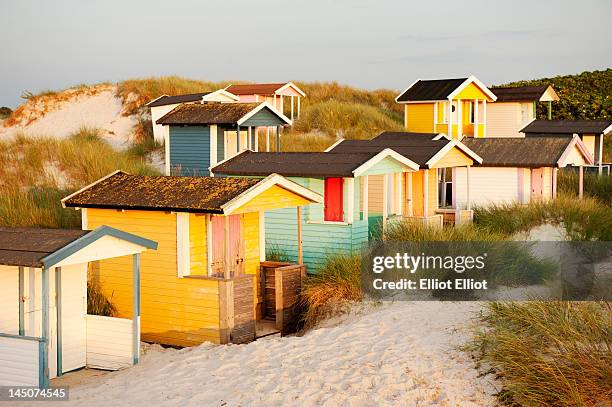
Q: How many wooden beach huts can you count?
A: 12